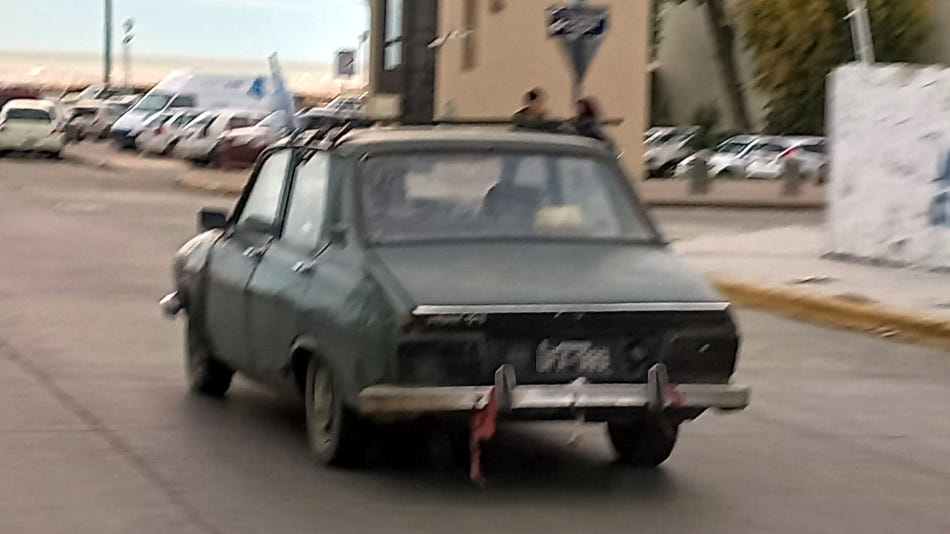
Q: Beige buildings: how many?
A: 1